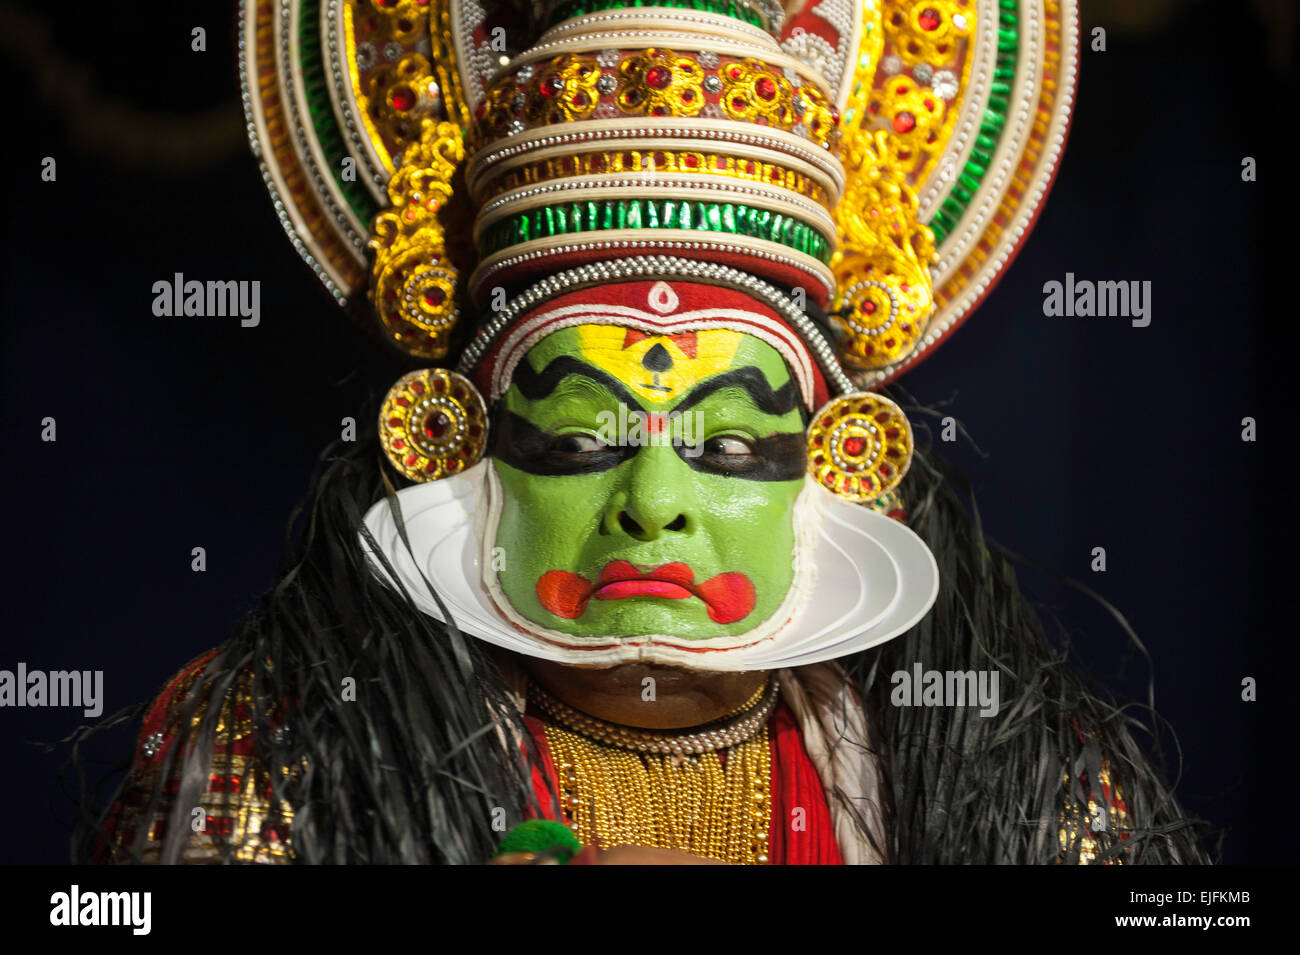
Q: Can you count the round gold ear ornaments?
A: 2